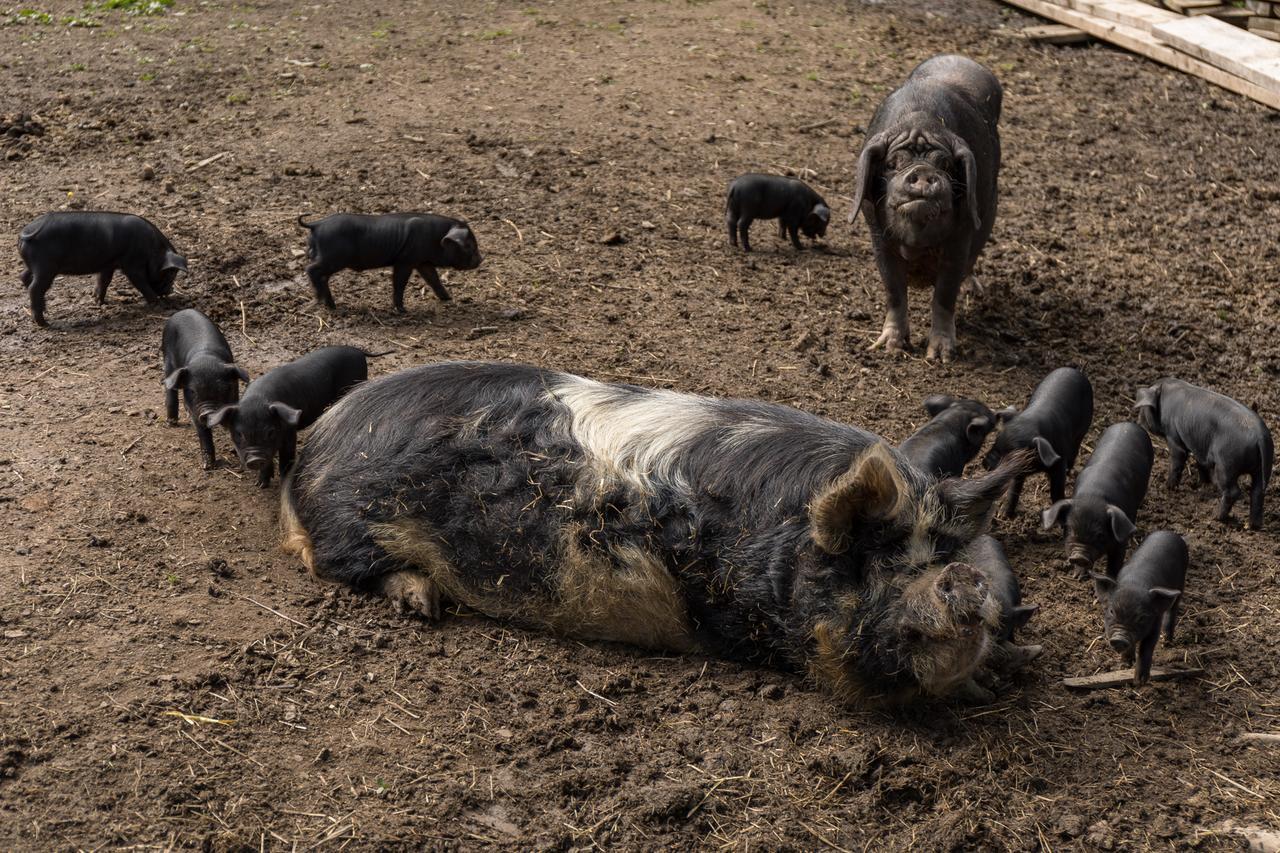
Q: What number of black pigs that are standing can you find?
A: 12